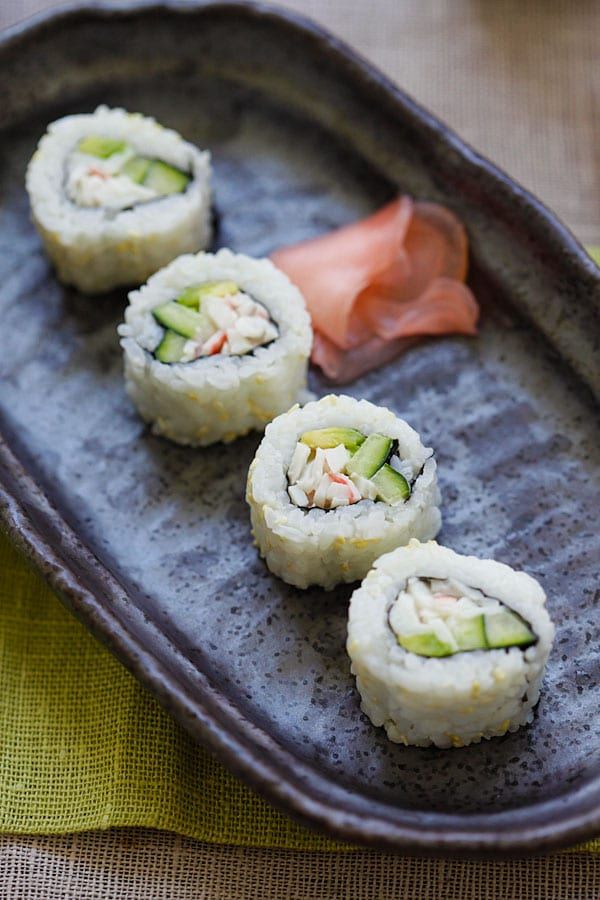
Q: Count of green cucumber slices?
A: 8